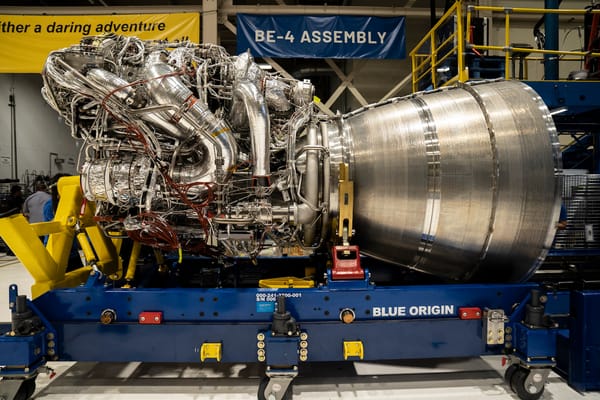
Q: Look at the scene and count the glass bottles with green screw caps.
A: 0